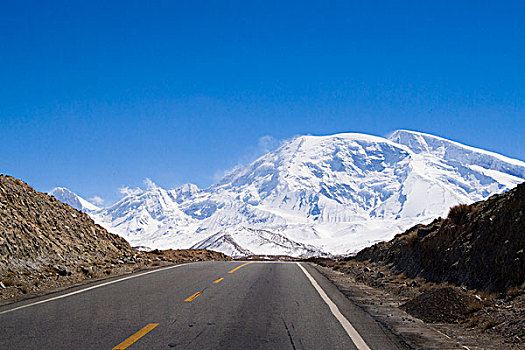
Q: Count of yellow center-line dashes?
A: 4